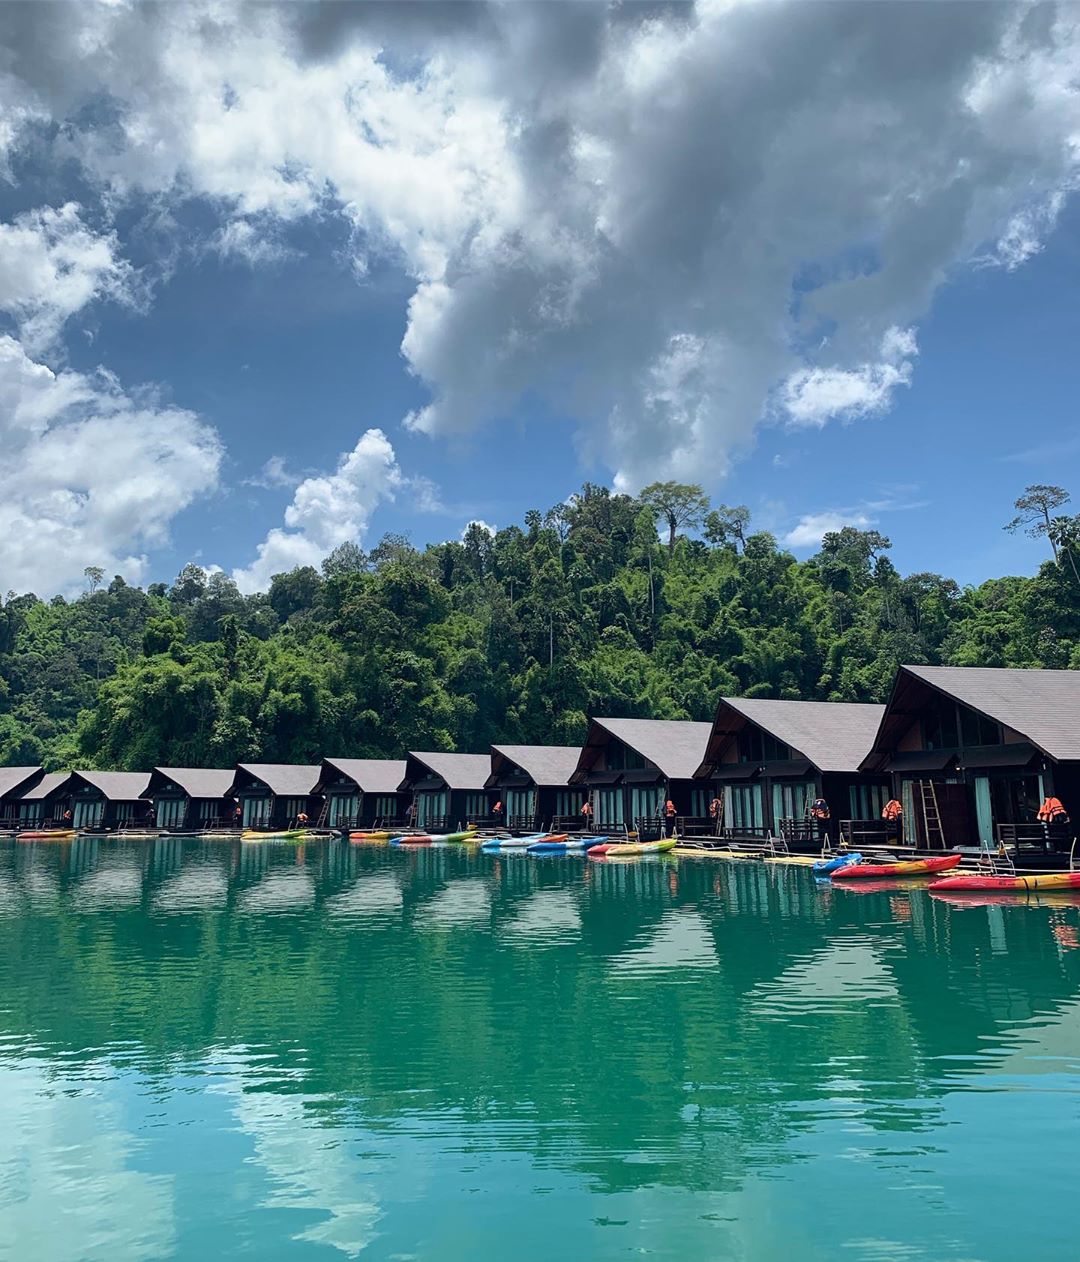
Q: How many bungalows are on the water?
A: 11